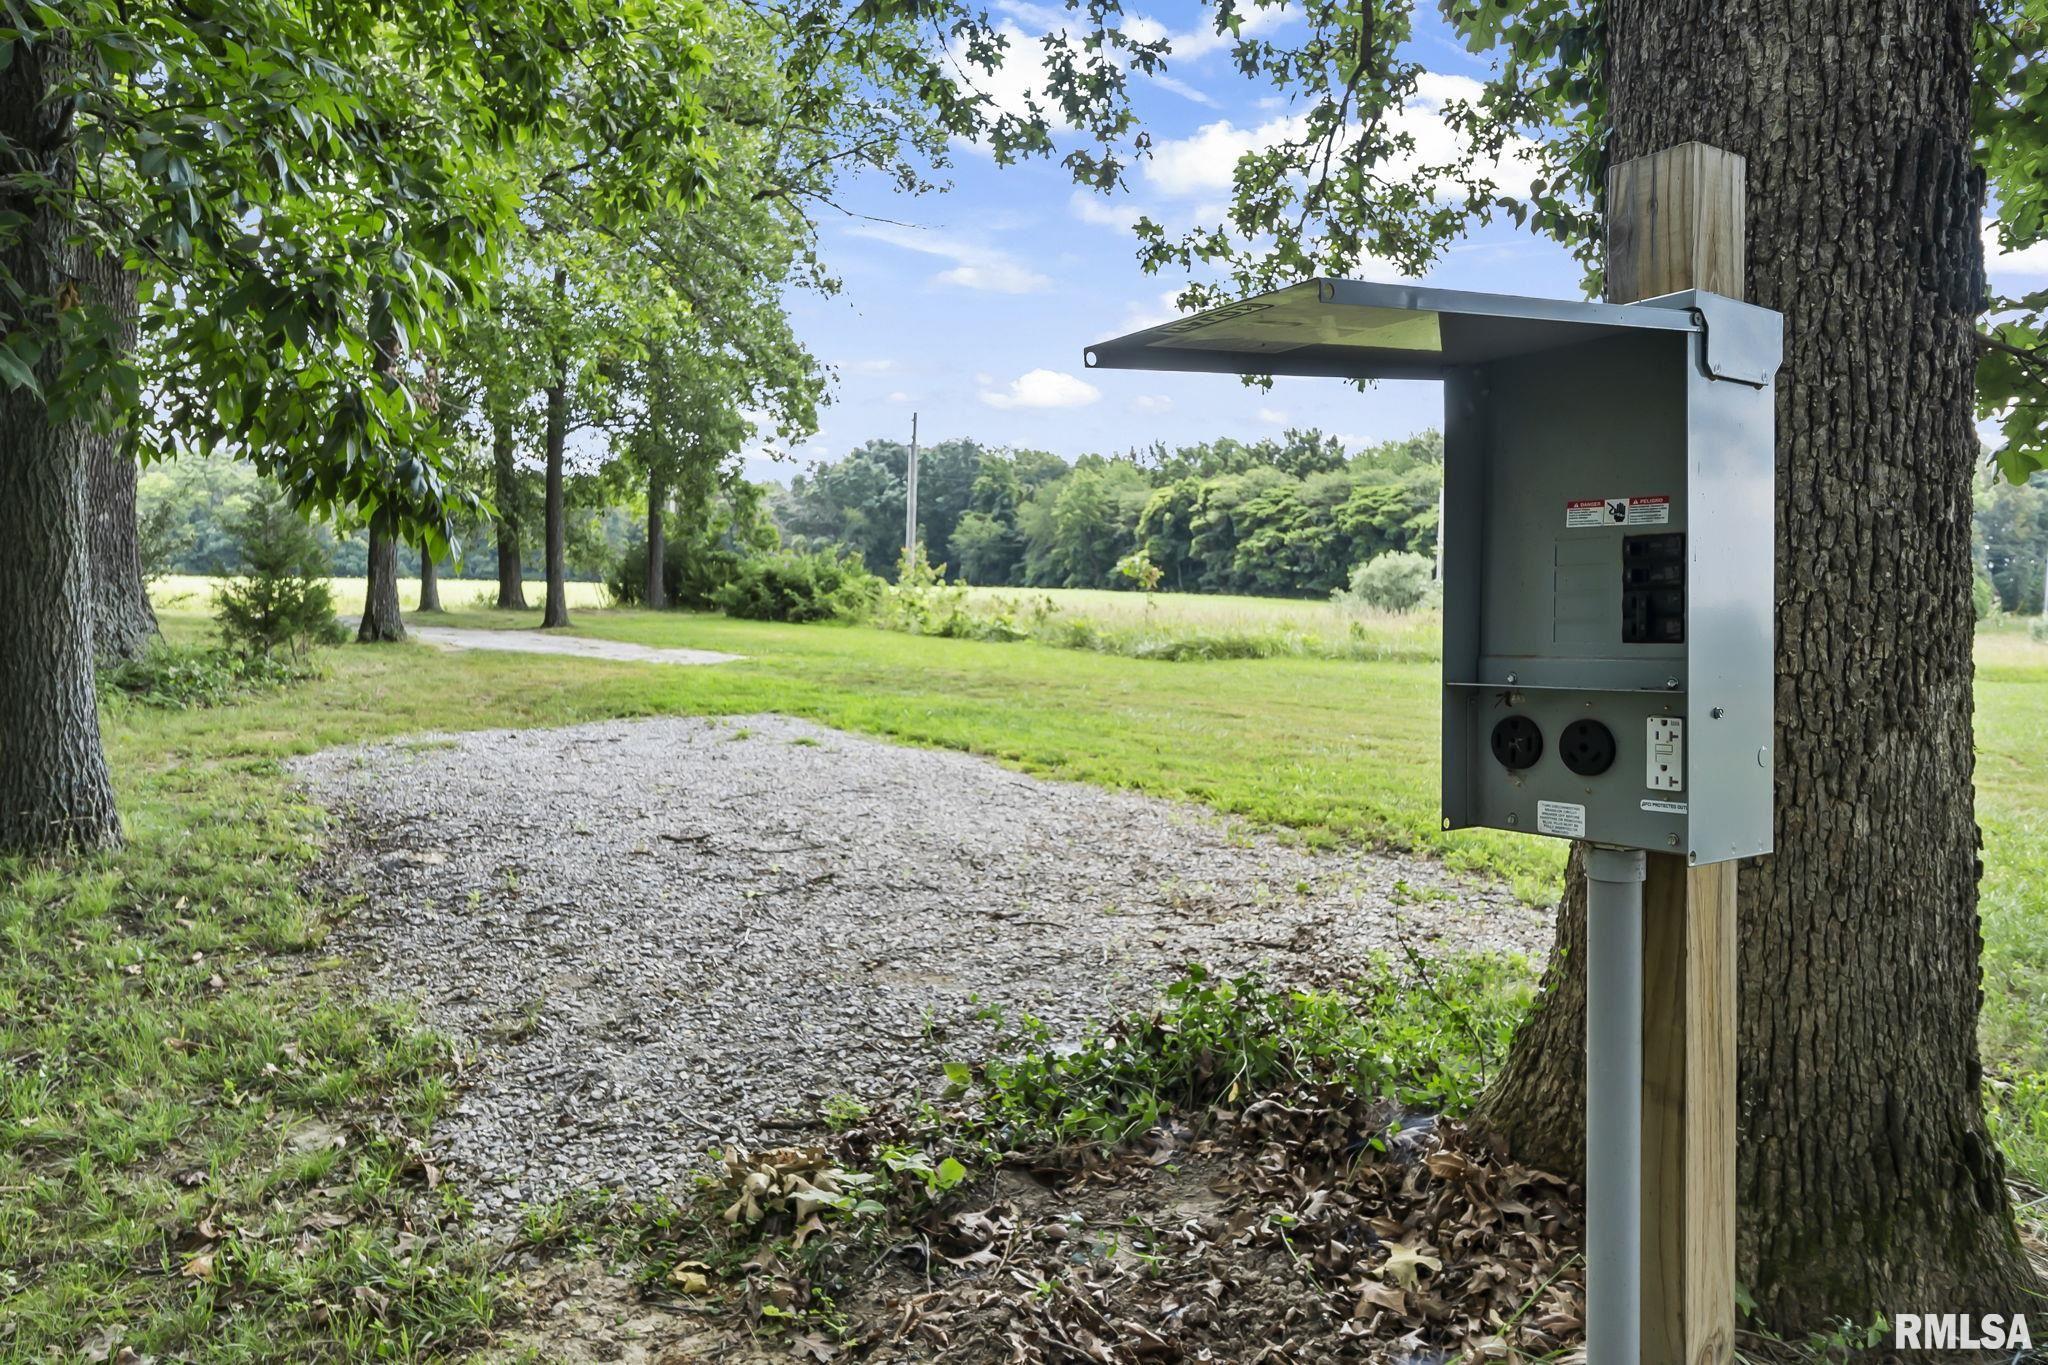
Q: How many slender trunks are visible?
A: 5